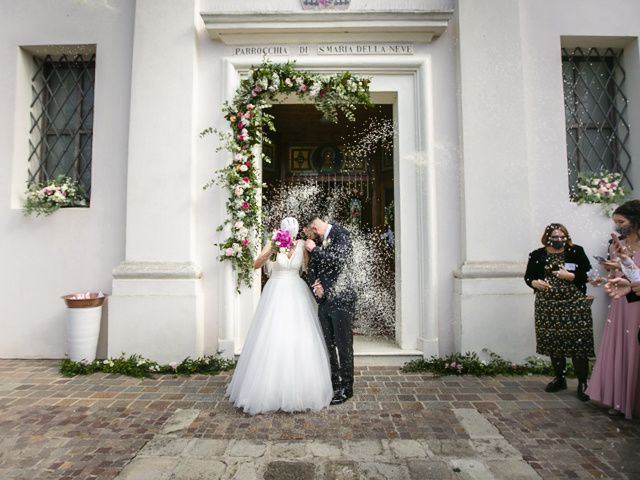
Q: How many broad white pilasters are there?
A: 2